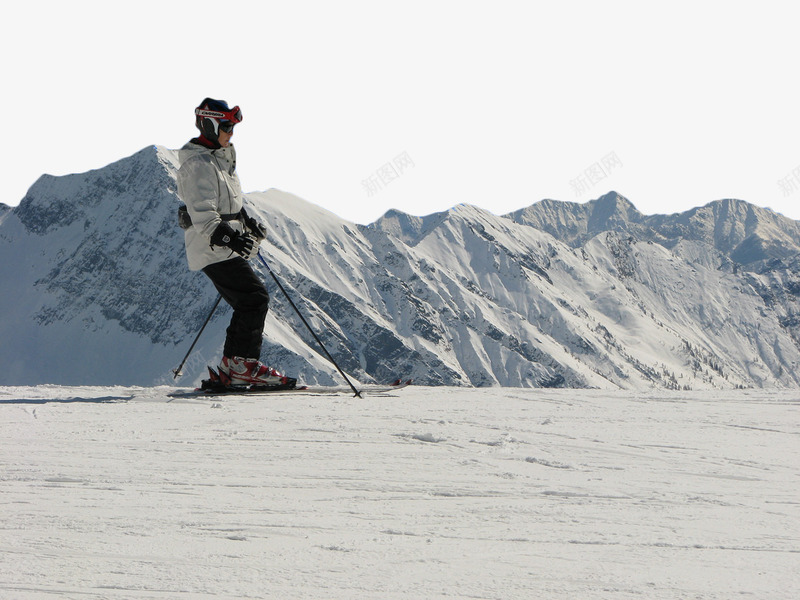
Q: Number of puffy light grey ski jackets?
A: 1